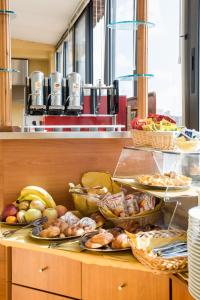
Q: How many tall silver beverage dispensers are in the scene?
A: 3